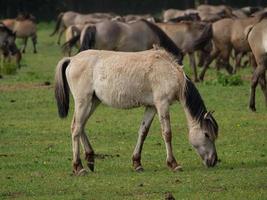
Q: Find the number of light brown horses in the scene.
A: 1